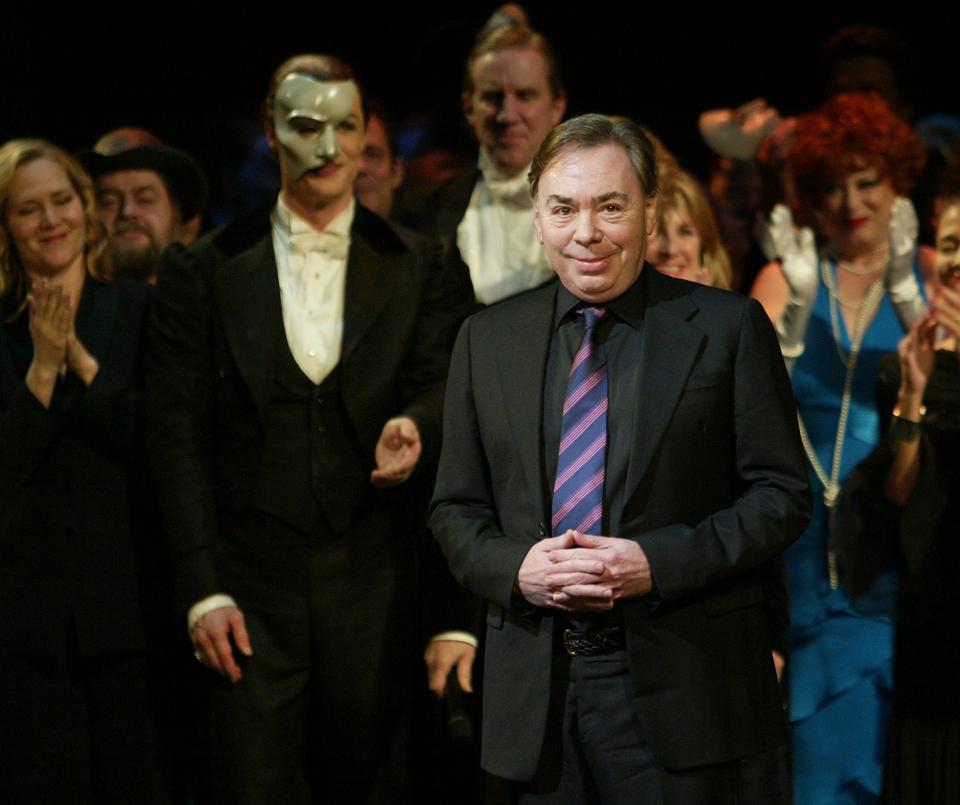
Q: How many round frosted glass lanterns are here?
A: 0